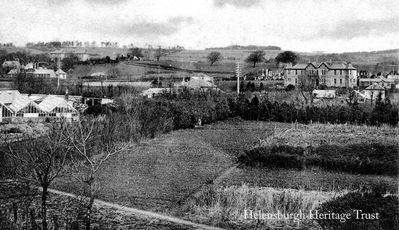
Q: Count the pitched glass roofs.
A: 3